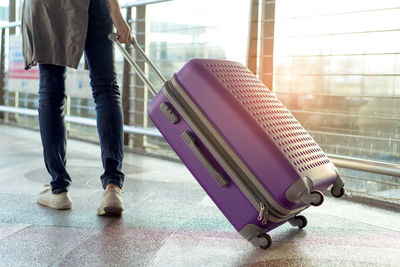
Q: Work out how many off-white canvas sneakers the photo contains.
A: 2